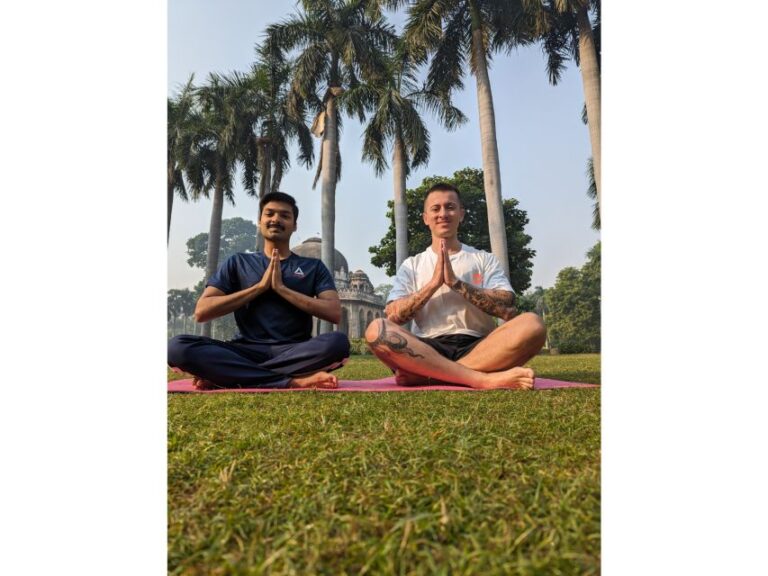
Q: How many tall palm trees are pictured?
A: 7